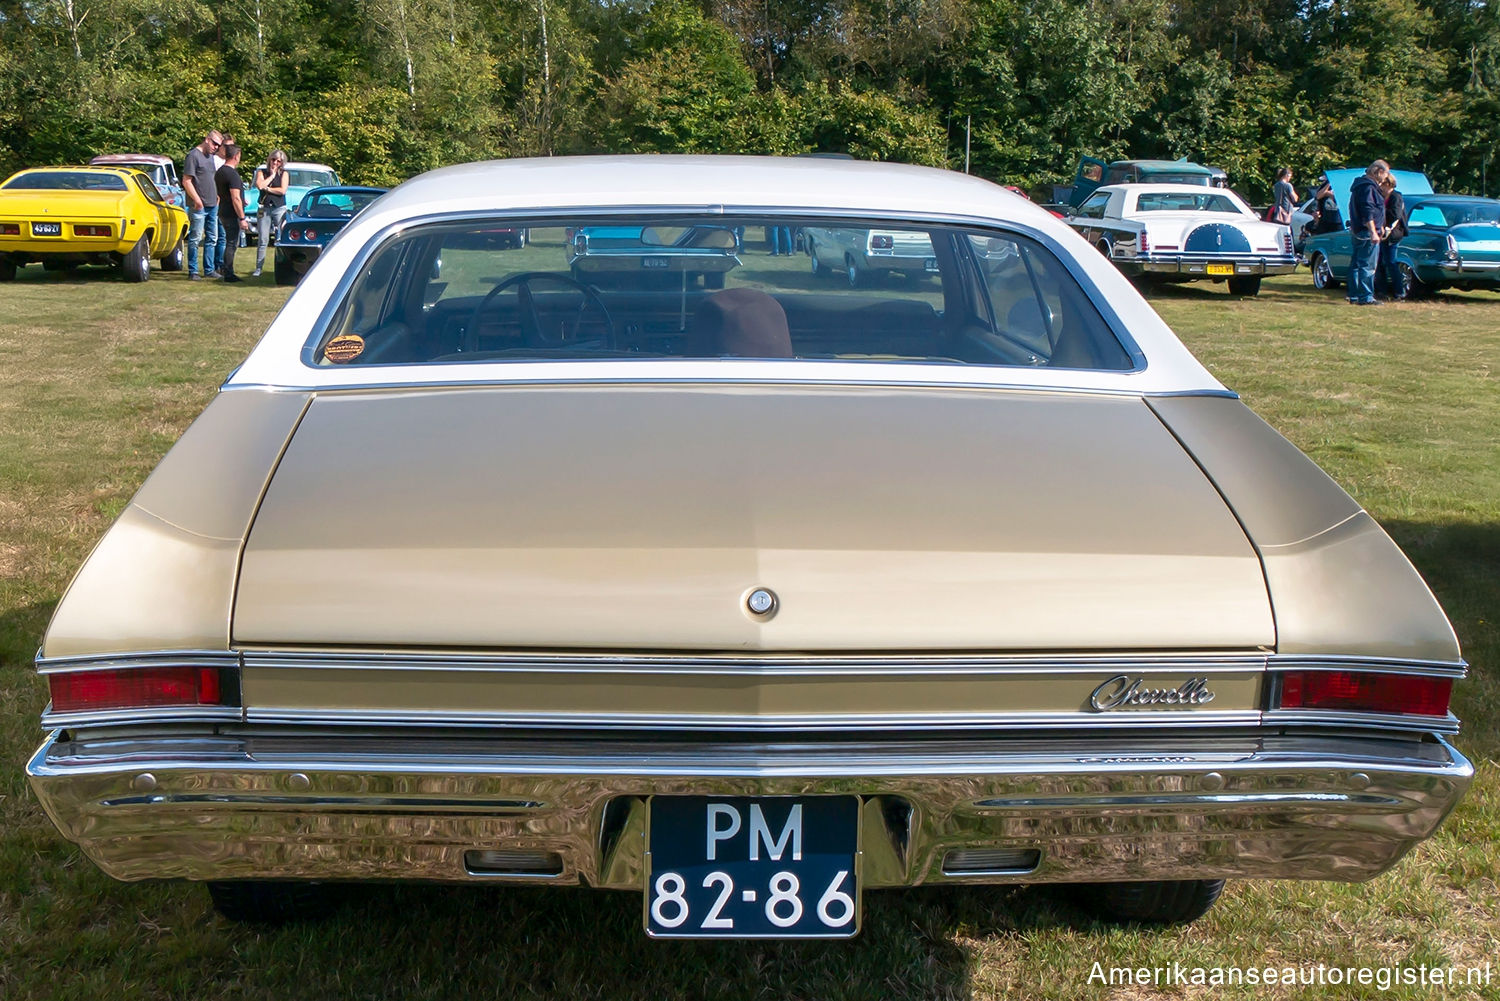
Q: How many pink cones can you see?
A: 0